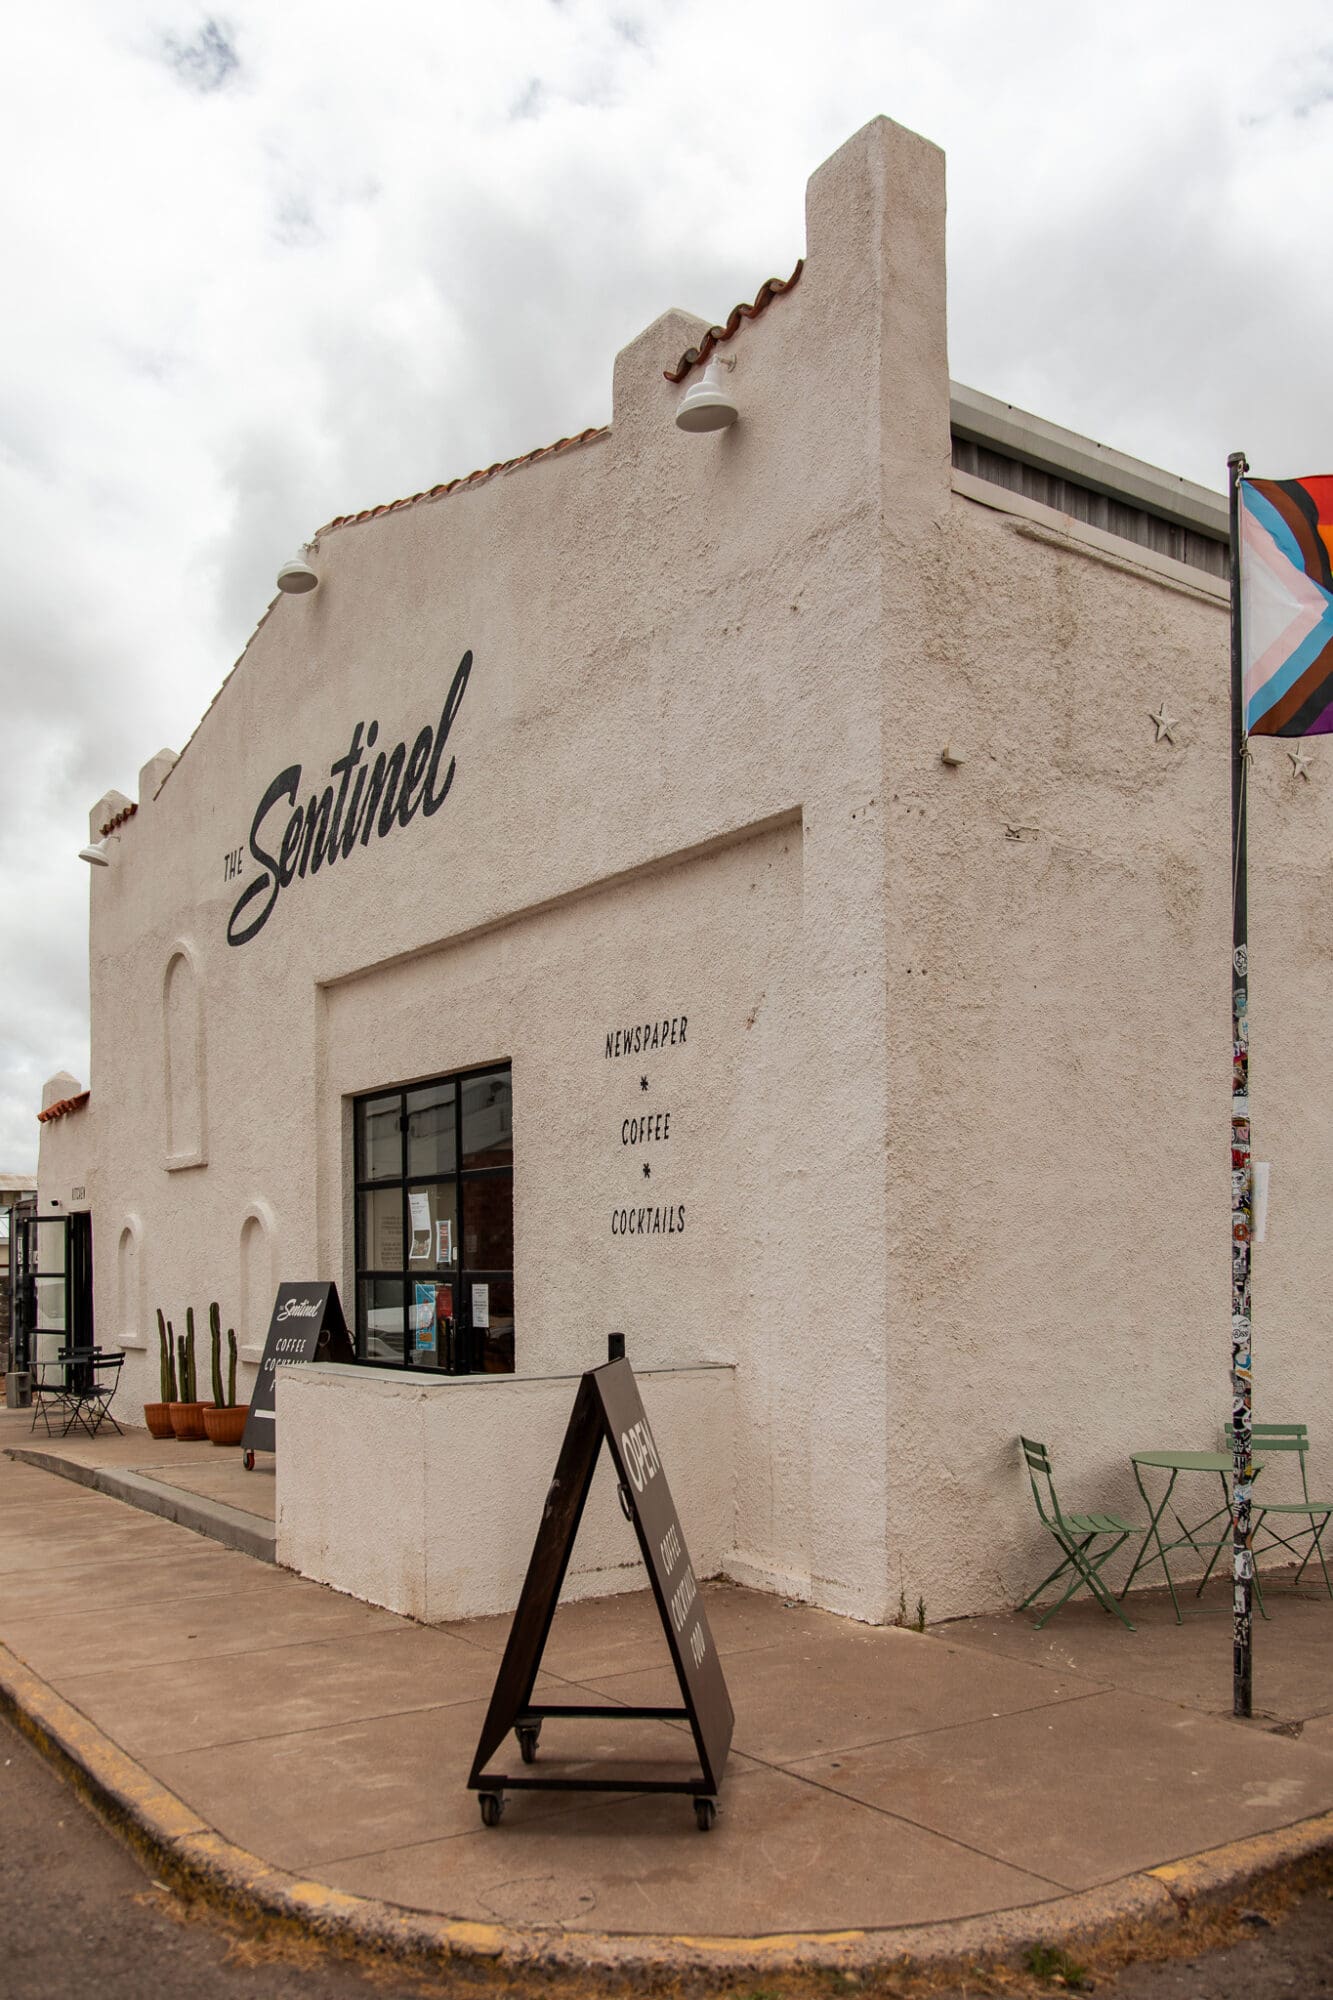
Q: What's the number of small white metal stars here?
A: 2